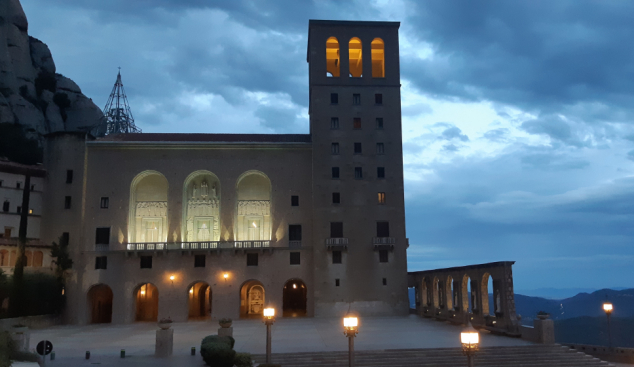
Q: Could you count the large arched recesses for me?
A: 3